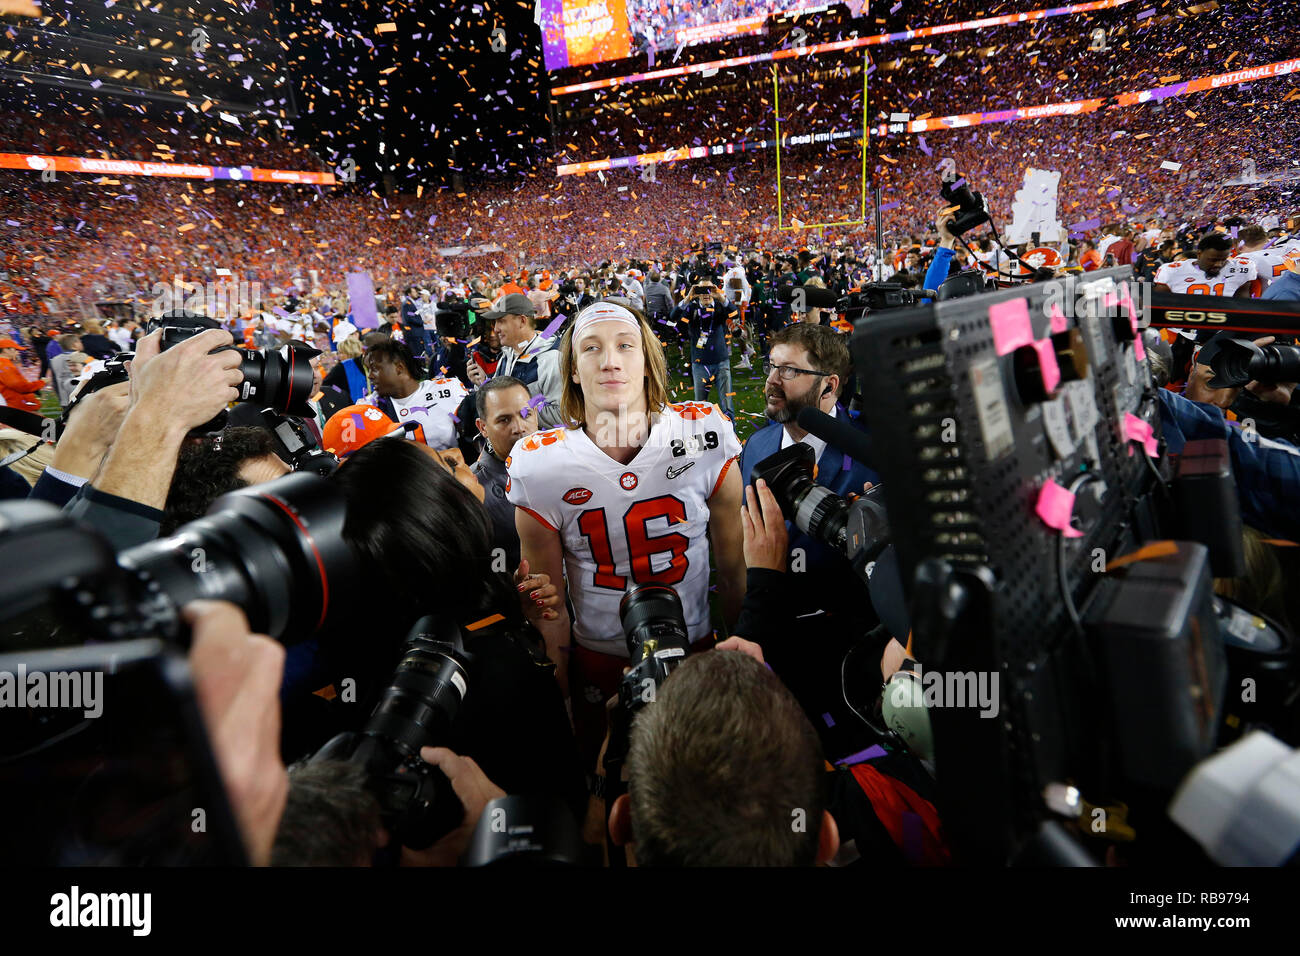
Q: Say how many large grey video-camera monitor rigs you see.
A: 1